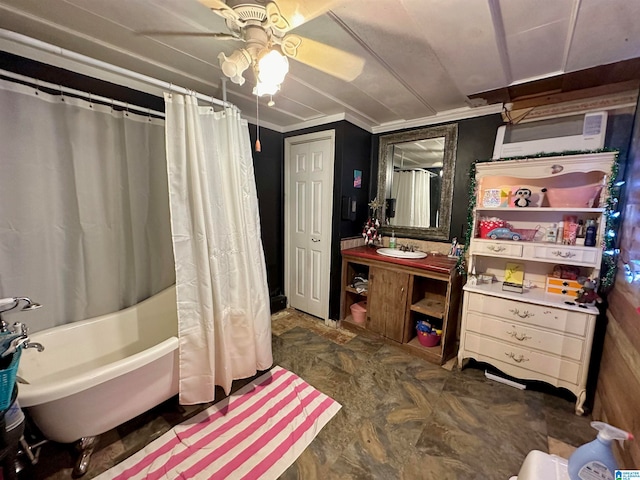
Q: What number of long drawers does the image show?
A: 3